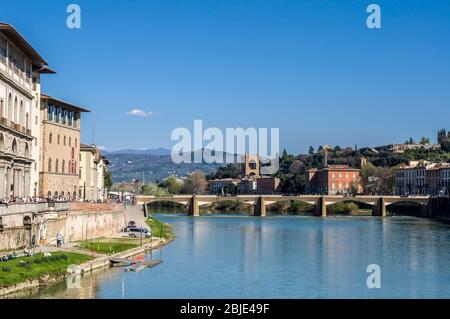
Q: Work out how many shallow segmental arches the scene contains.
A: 5